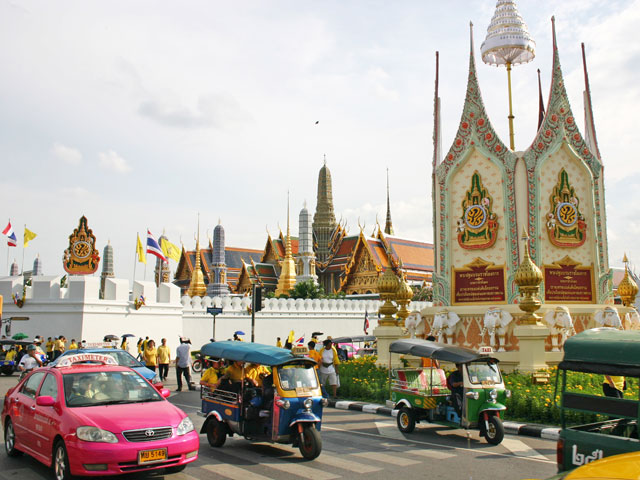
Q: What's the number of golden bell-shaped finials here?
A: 4